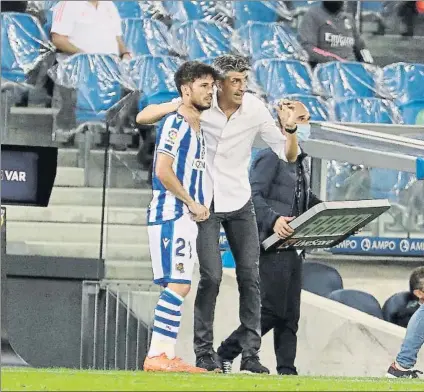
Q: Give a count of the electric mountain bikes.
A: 0